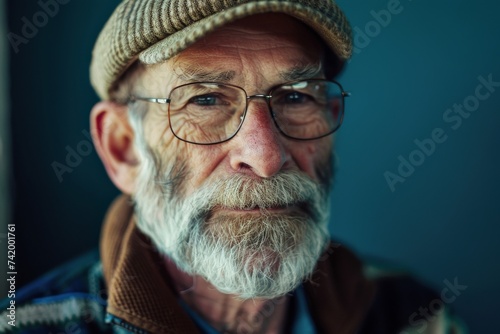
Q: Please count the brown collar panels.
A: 2